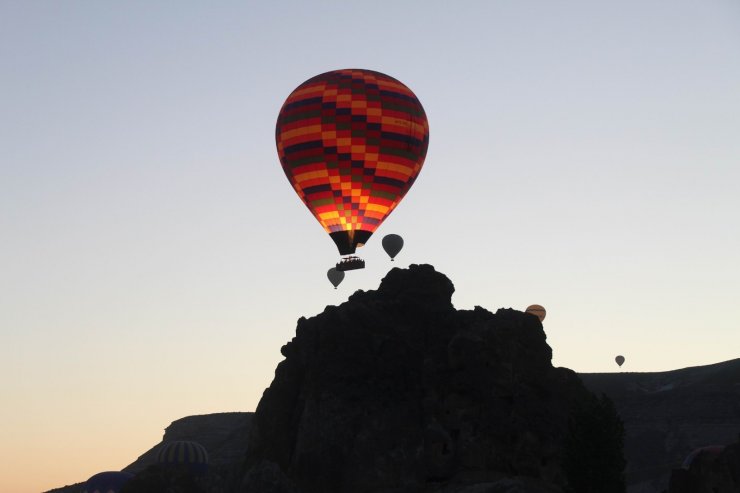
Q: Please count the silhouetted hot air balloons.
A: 3